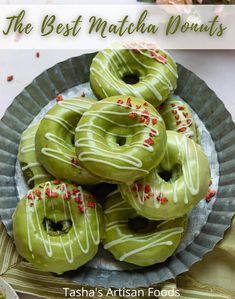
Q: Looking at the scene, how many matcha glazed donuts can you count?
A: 8